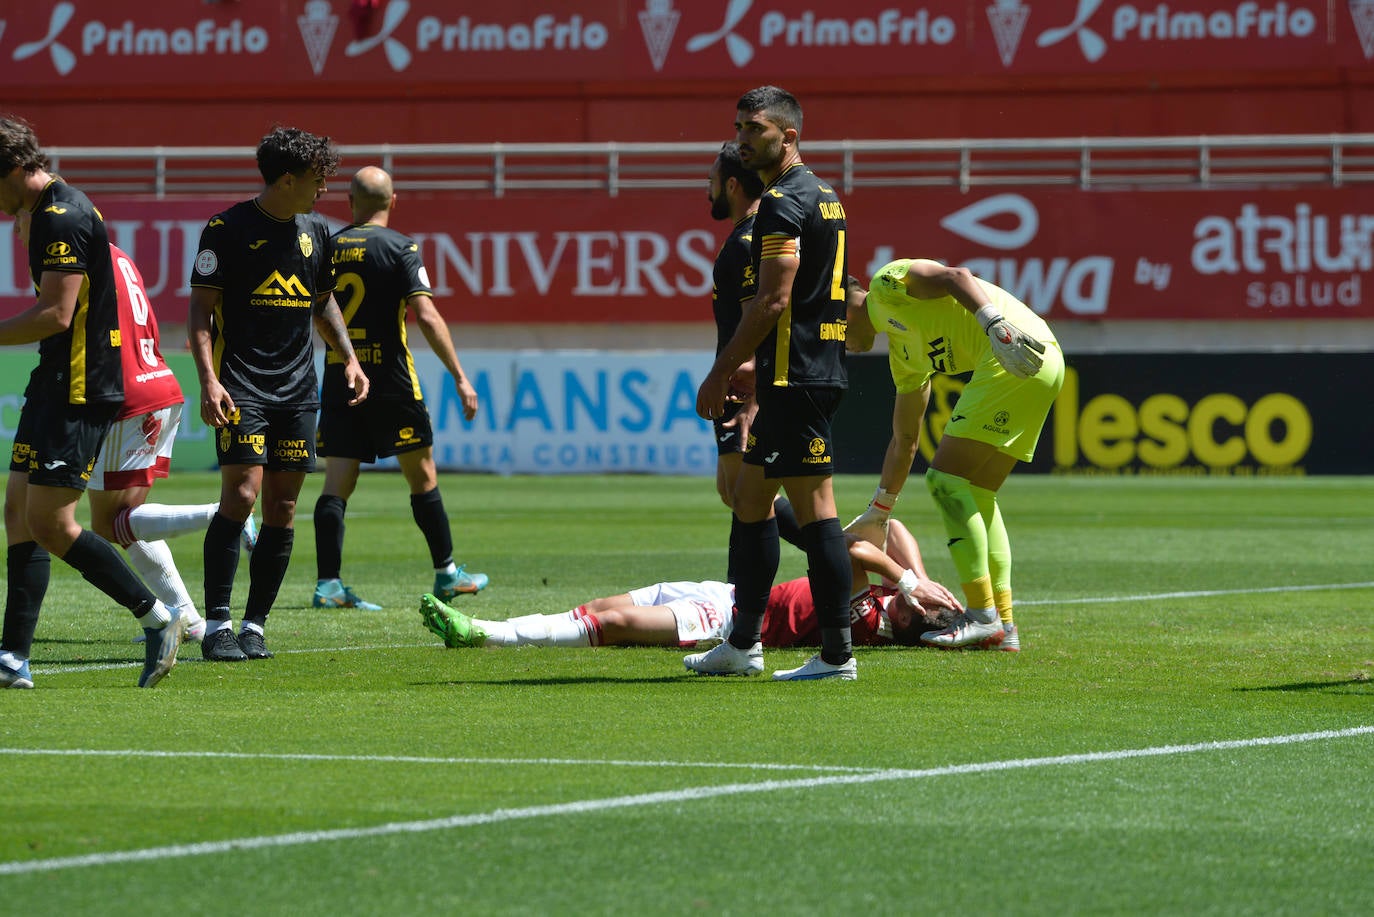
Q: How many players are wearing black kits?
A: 5